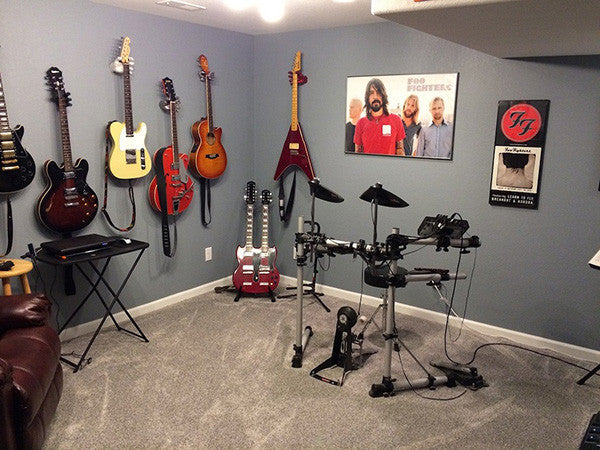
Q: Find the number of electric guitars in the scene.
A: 6